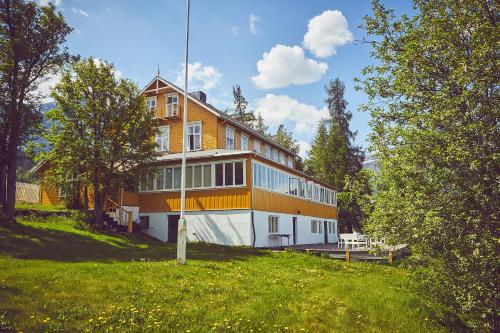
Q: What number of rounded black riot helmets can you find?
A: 0